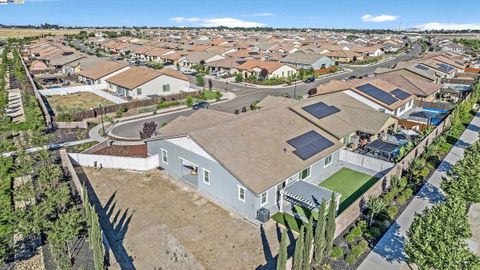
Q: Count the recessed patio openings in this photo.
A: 1